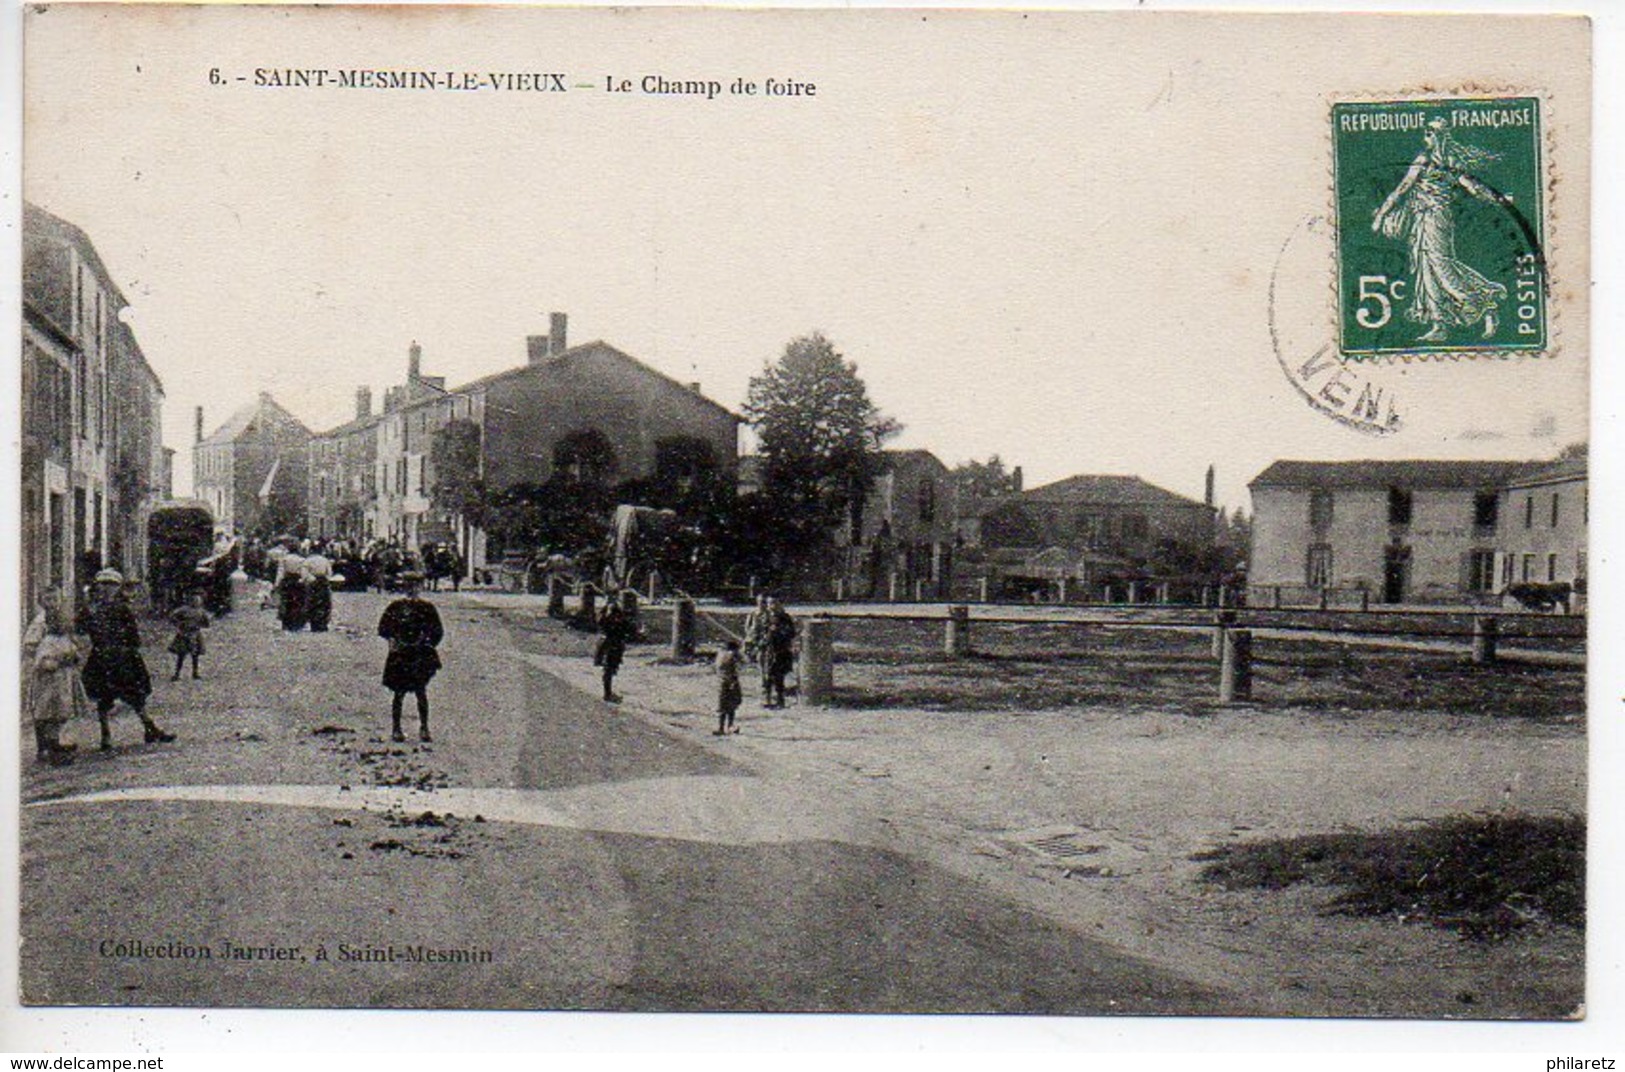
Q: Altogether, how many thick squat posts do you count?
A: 9